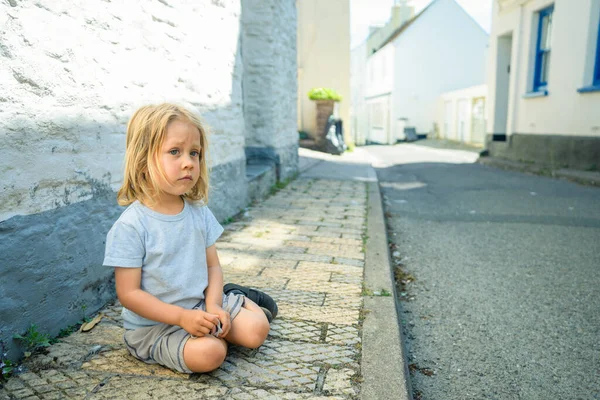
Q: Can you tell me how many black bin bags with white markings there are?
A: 1